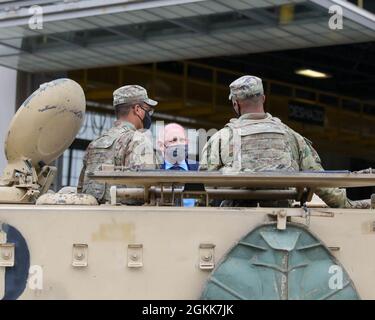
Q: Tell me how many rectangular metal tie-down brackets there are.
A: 4